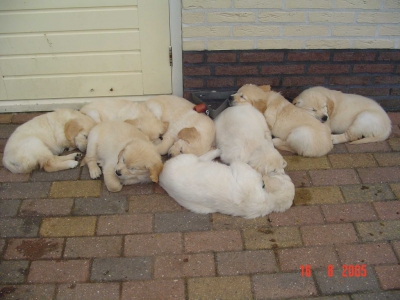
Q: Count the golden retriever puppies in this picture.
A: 8